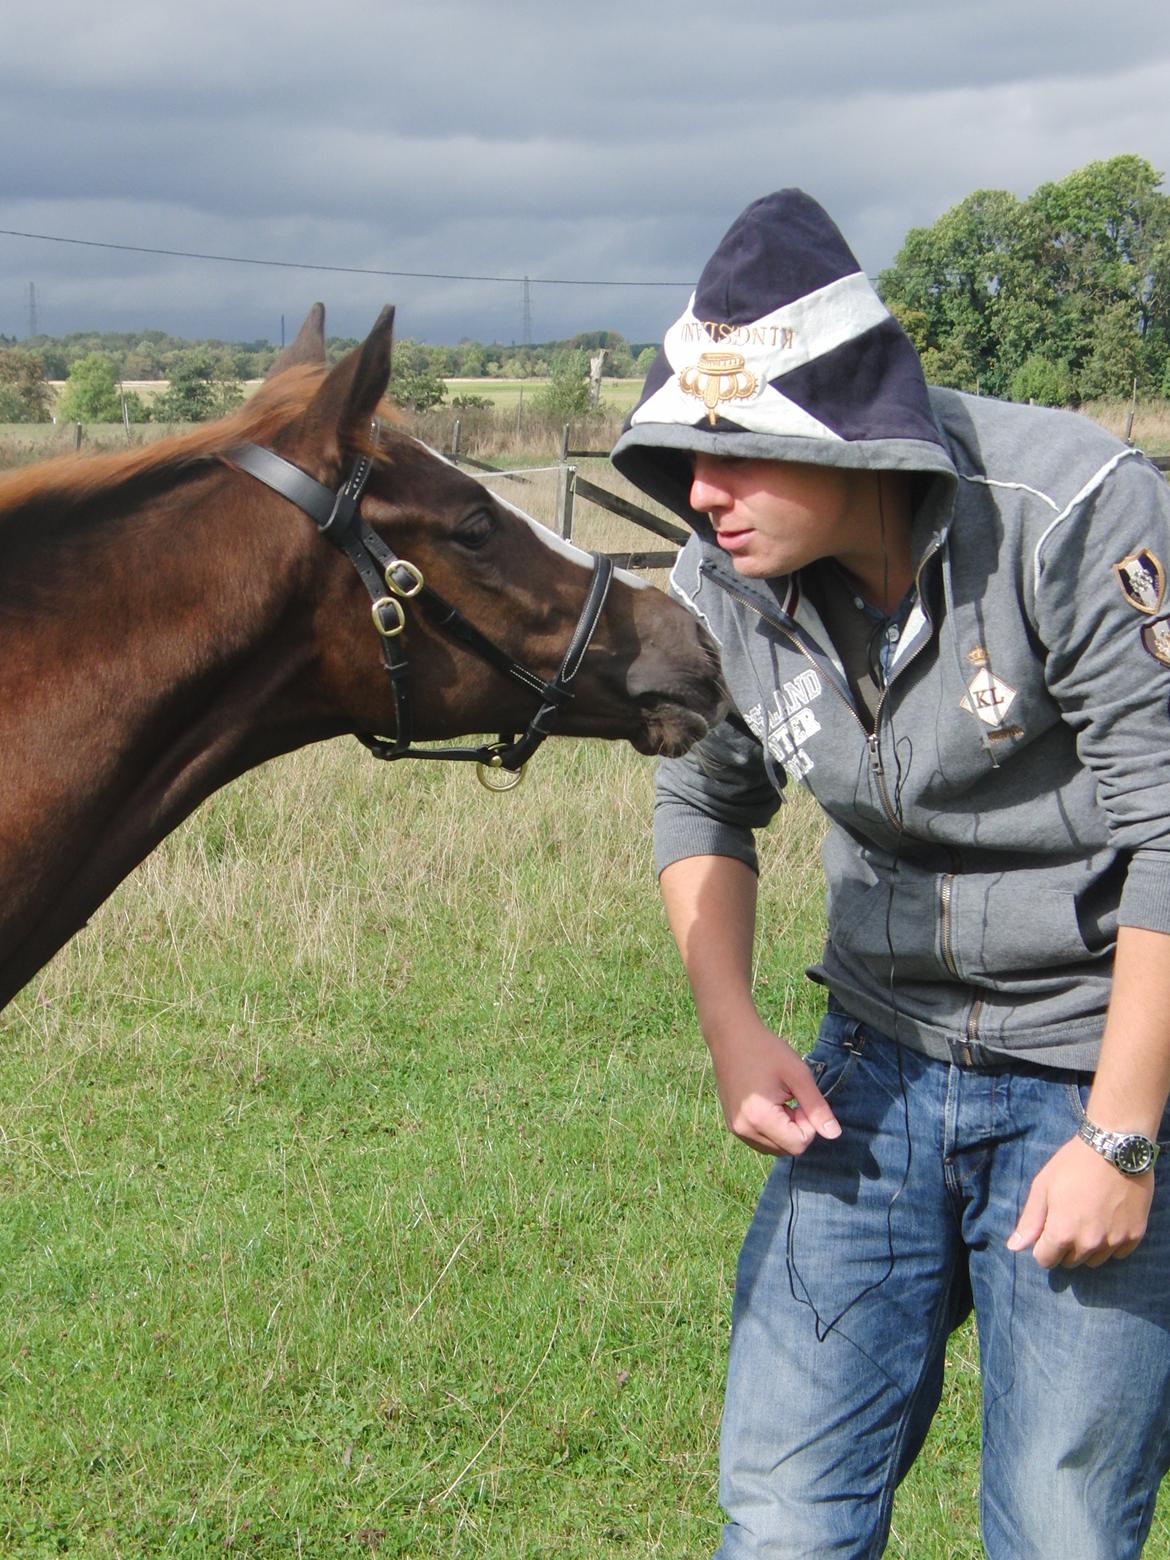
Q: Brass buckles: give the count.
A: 2